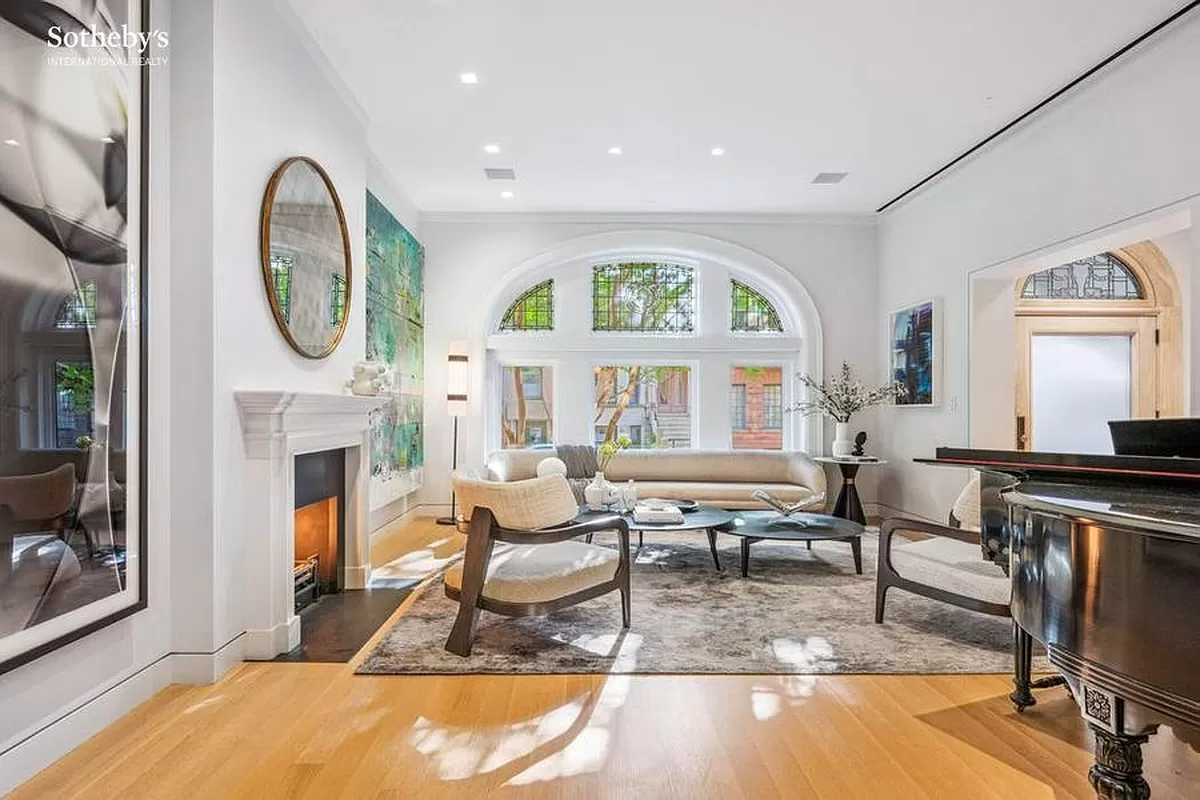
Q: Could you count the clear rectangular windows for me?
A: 3